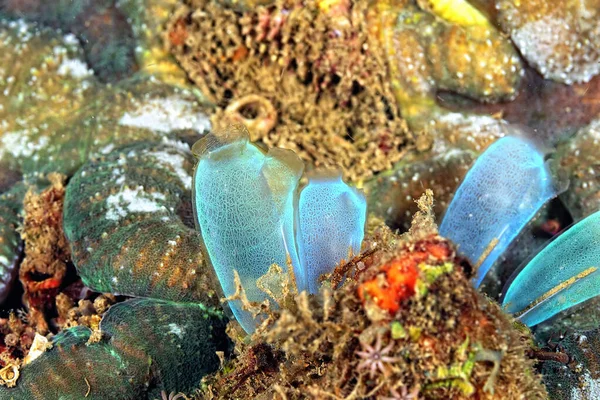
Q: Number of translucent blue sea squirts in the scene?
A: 4